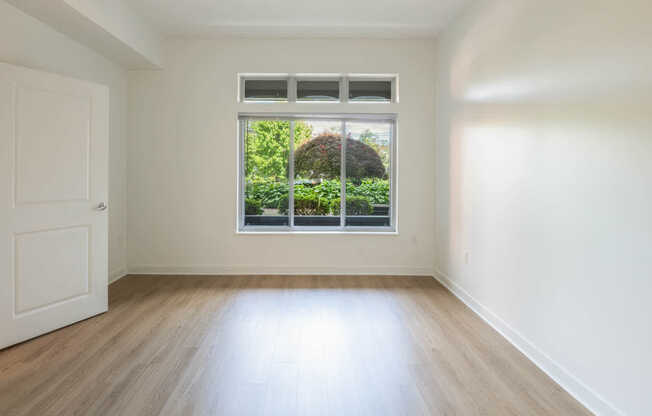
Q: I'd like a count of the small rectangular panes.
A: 3